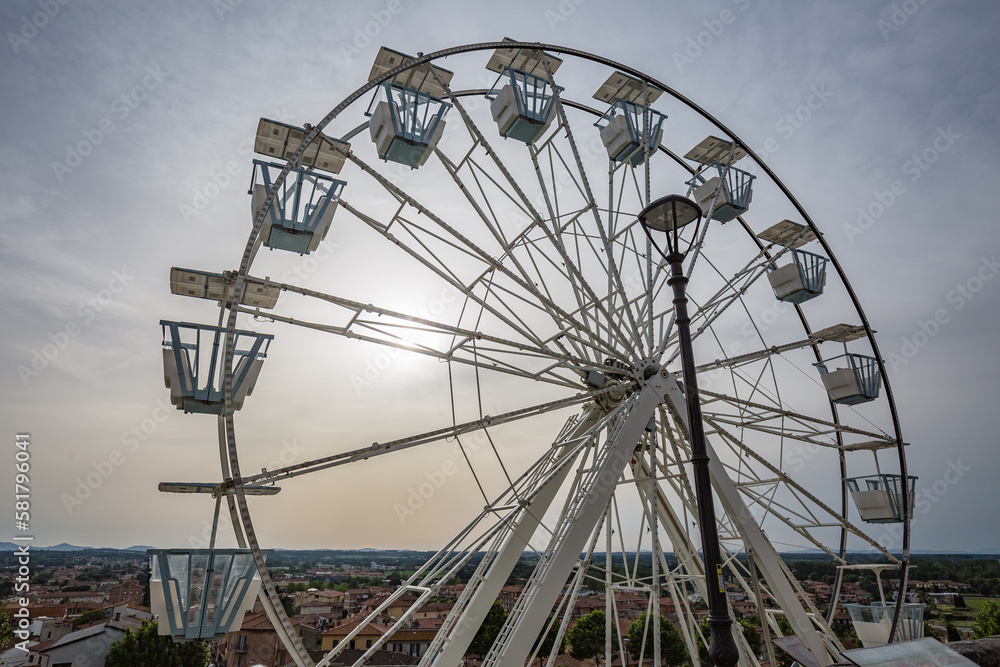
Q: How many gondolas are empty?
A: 11